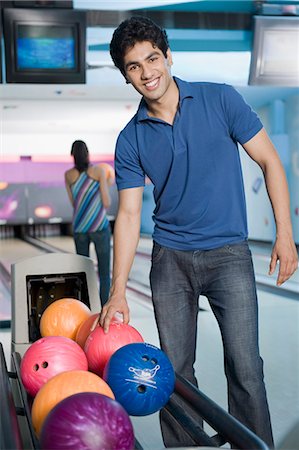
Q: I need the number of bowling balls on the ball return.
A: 7